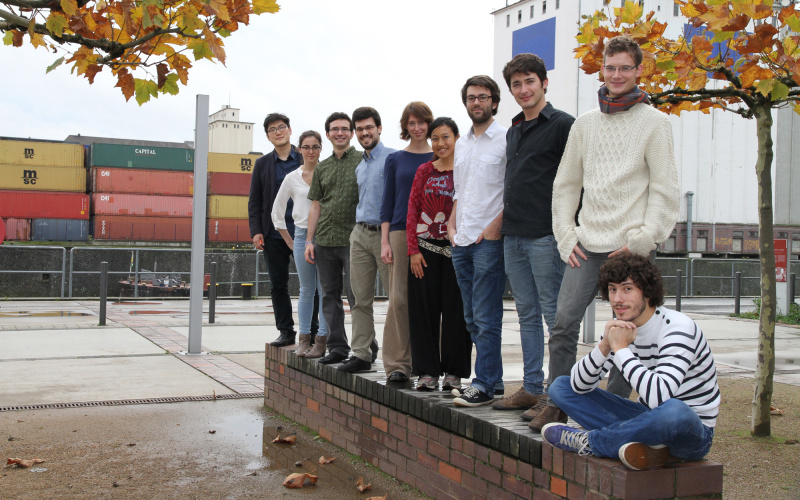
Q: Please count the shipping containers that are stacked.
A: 13